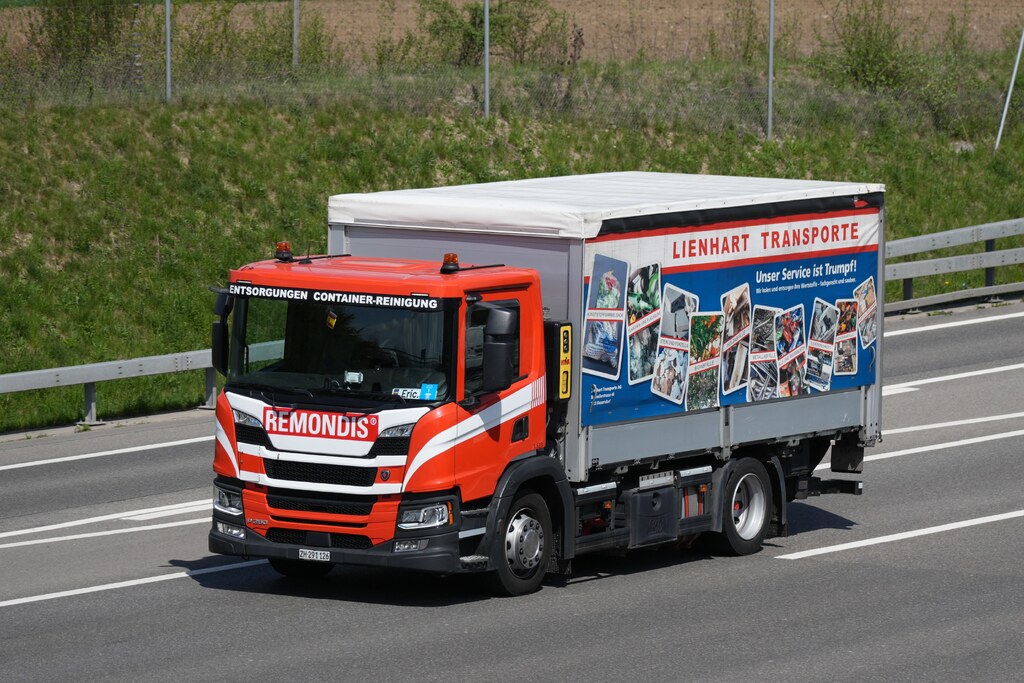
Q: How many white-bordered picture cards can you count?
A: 10